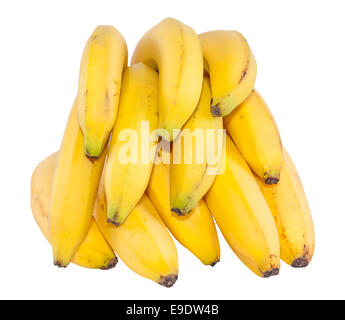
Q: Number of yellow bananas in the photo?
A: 12